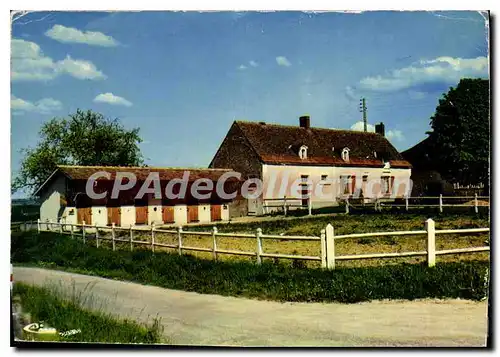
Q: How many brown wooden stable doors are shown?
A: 6